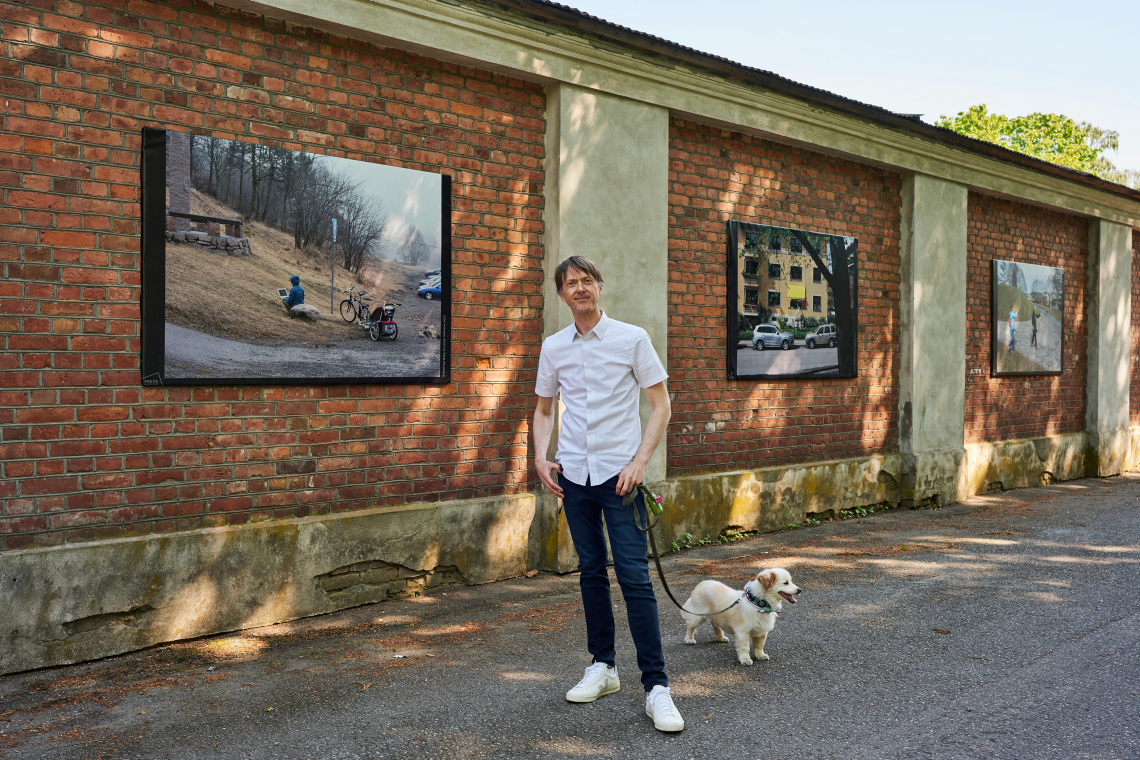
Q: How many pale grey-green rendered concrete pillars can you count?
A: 3